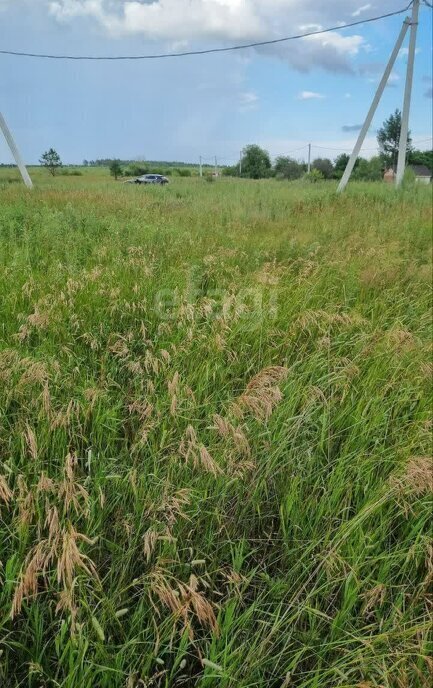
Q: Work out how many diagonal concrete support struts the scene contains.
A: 2